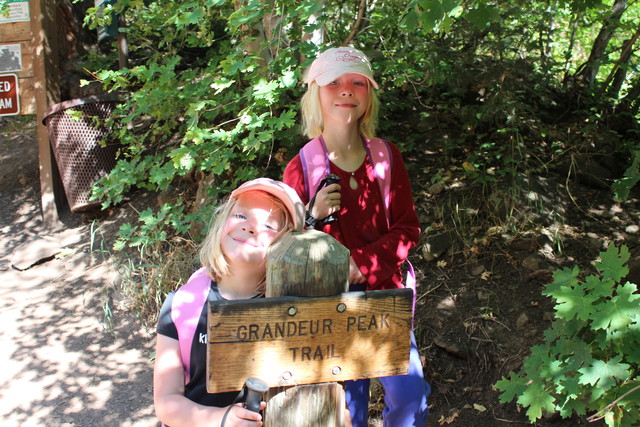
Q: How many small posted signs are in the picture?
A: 3